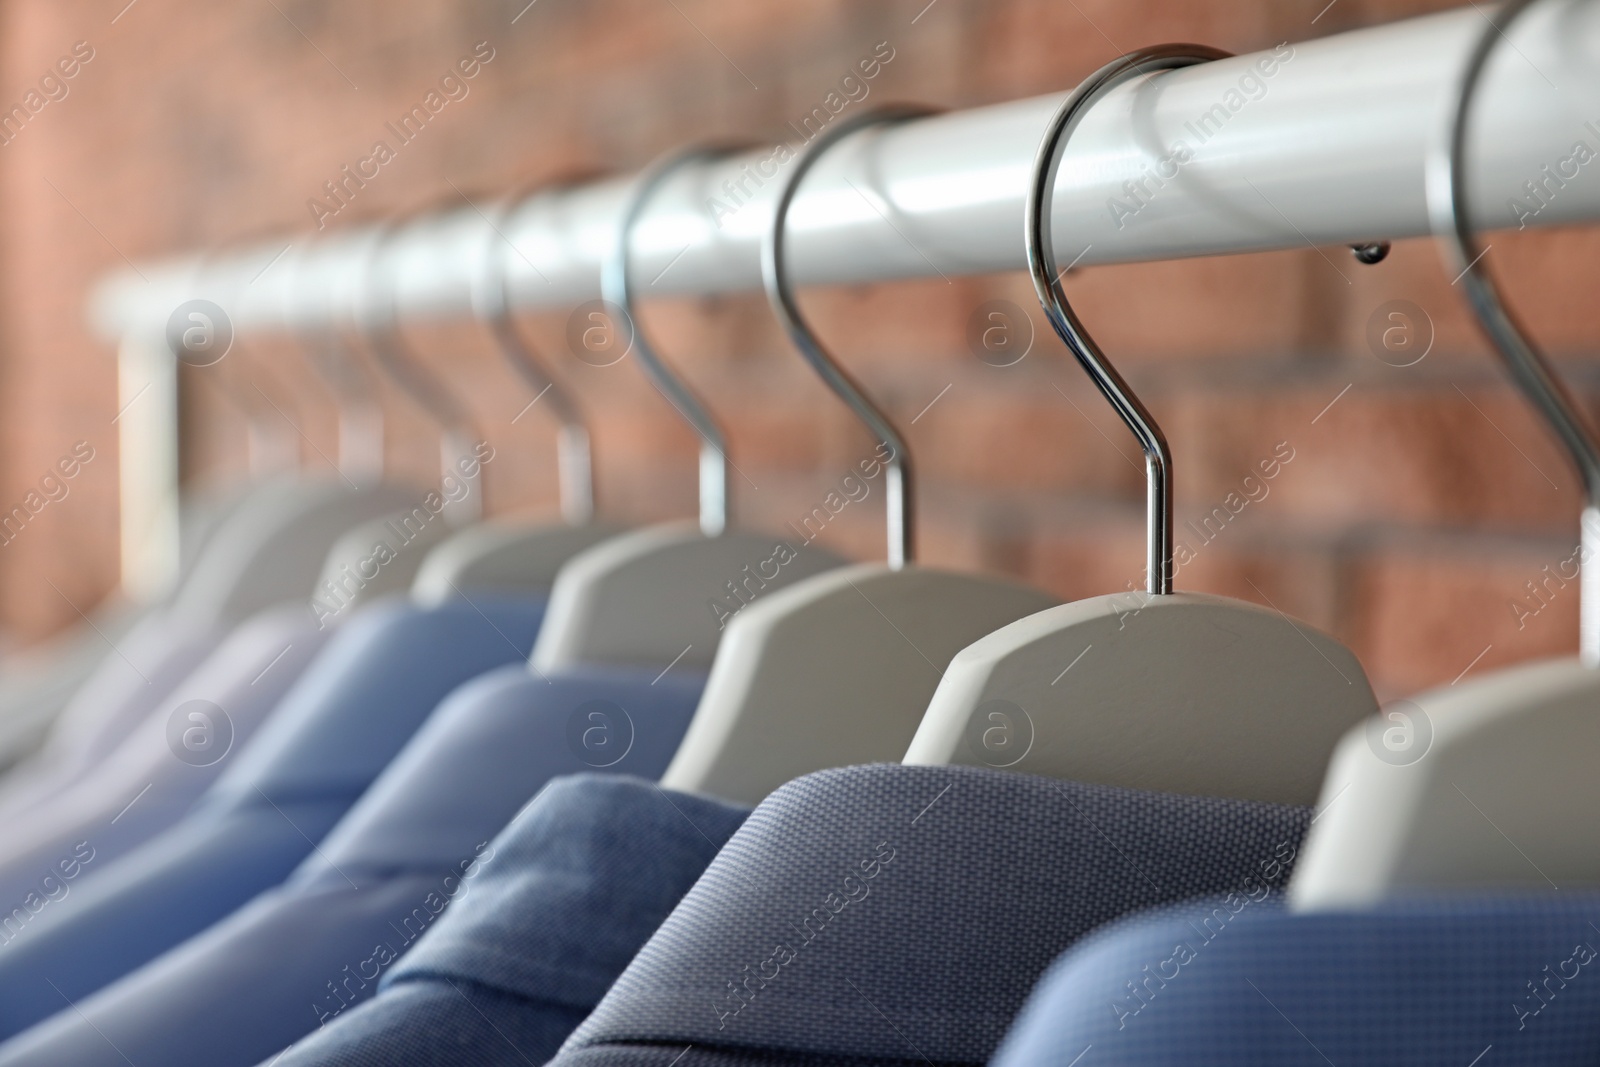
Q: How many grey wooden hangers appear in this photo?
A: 8